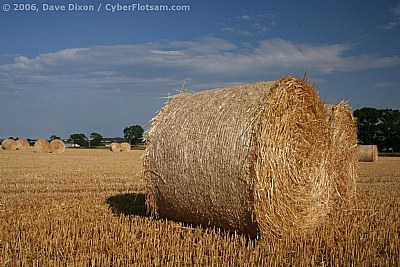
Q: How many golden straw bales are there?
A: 9